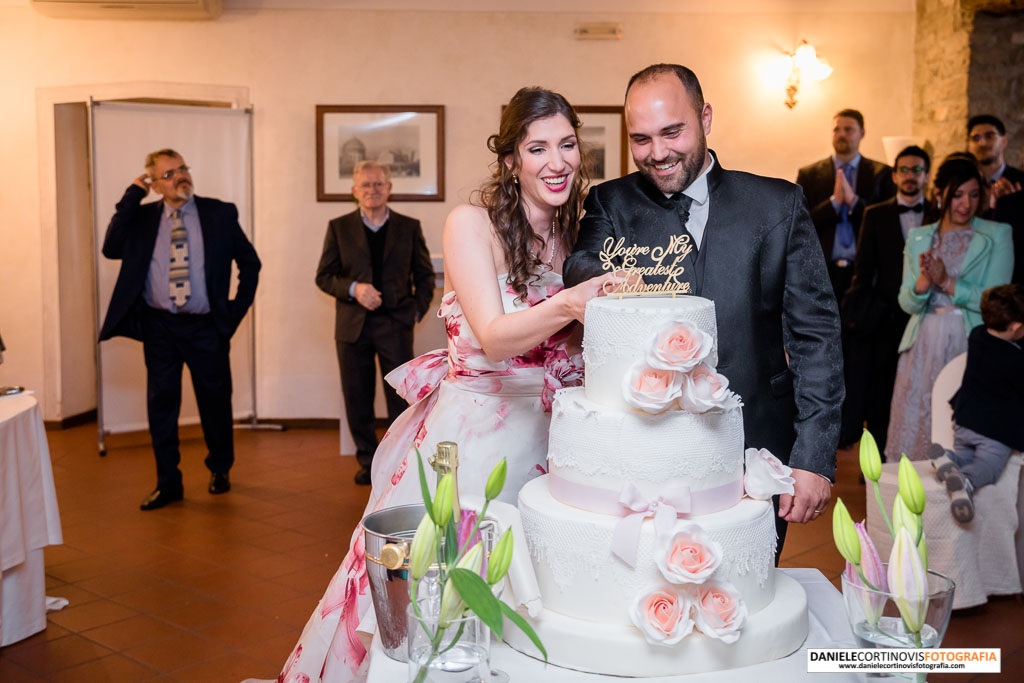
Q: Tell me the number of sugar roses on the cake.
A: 7